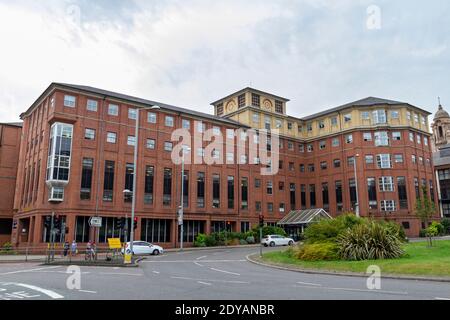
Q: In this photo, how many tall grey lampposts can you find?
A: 3